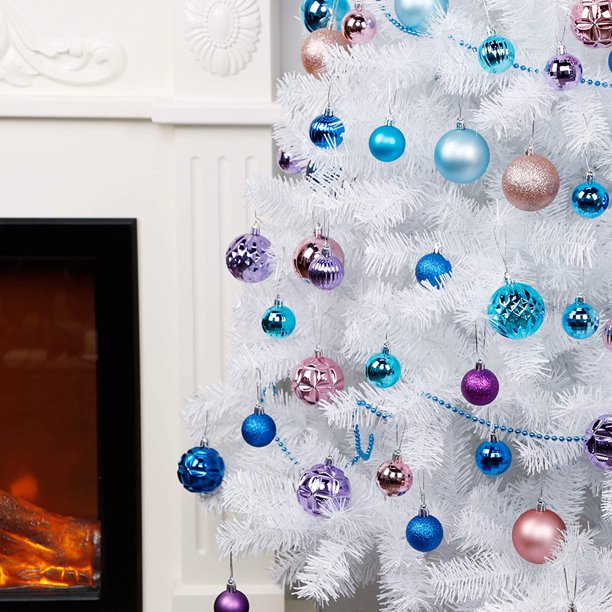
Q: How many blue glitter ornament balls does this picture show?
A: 3